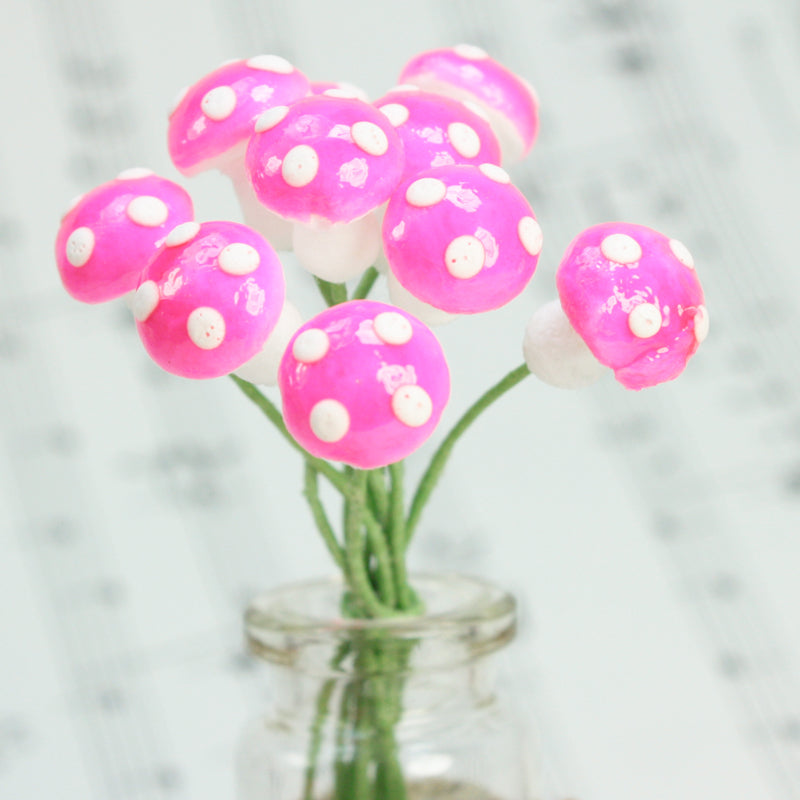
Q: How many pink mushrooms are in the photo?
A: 10